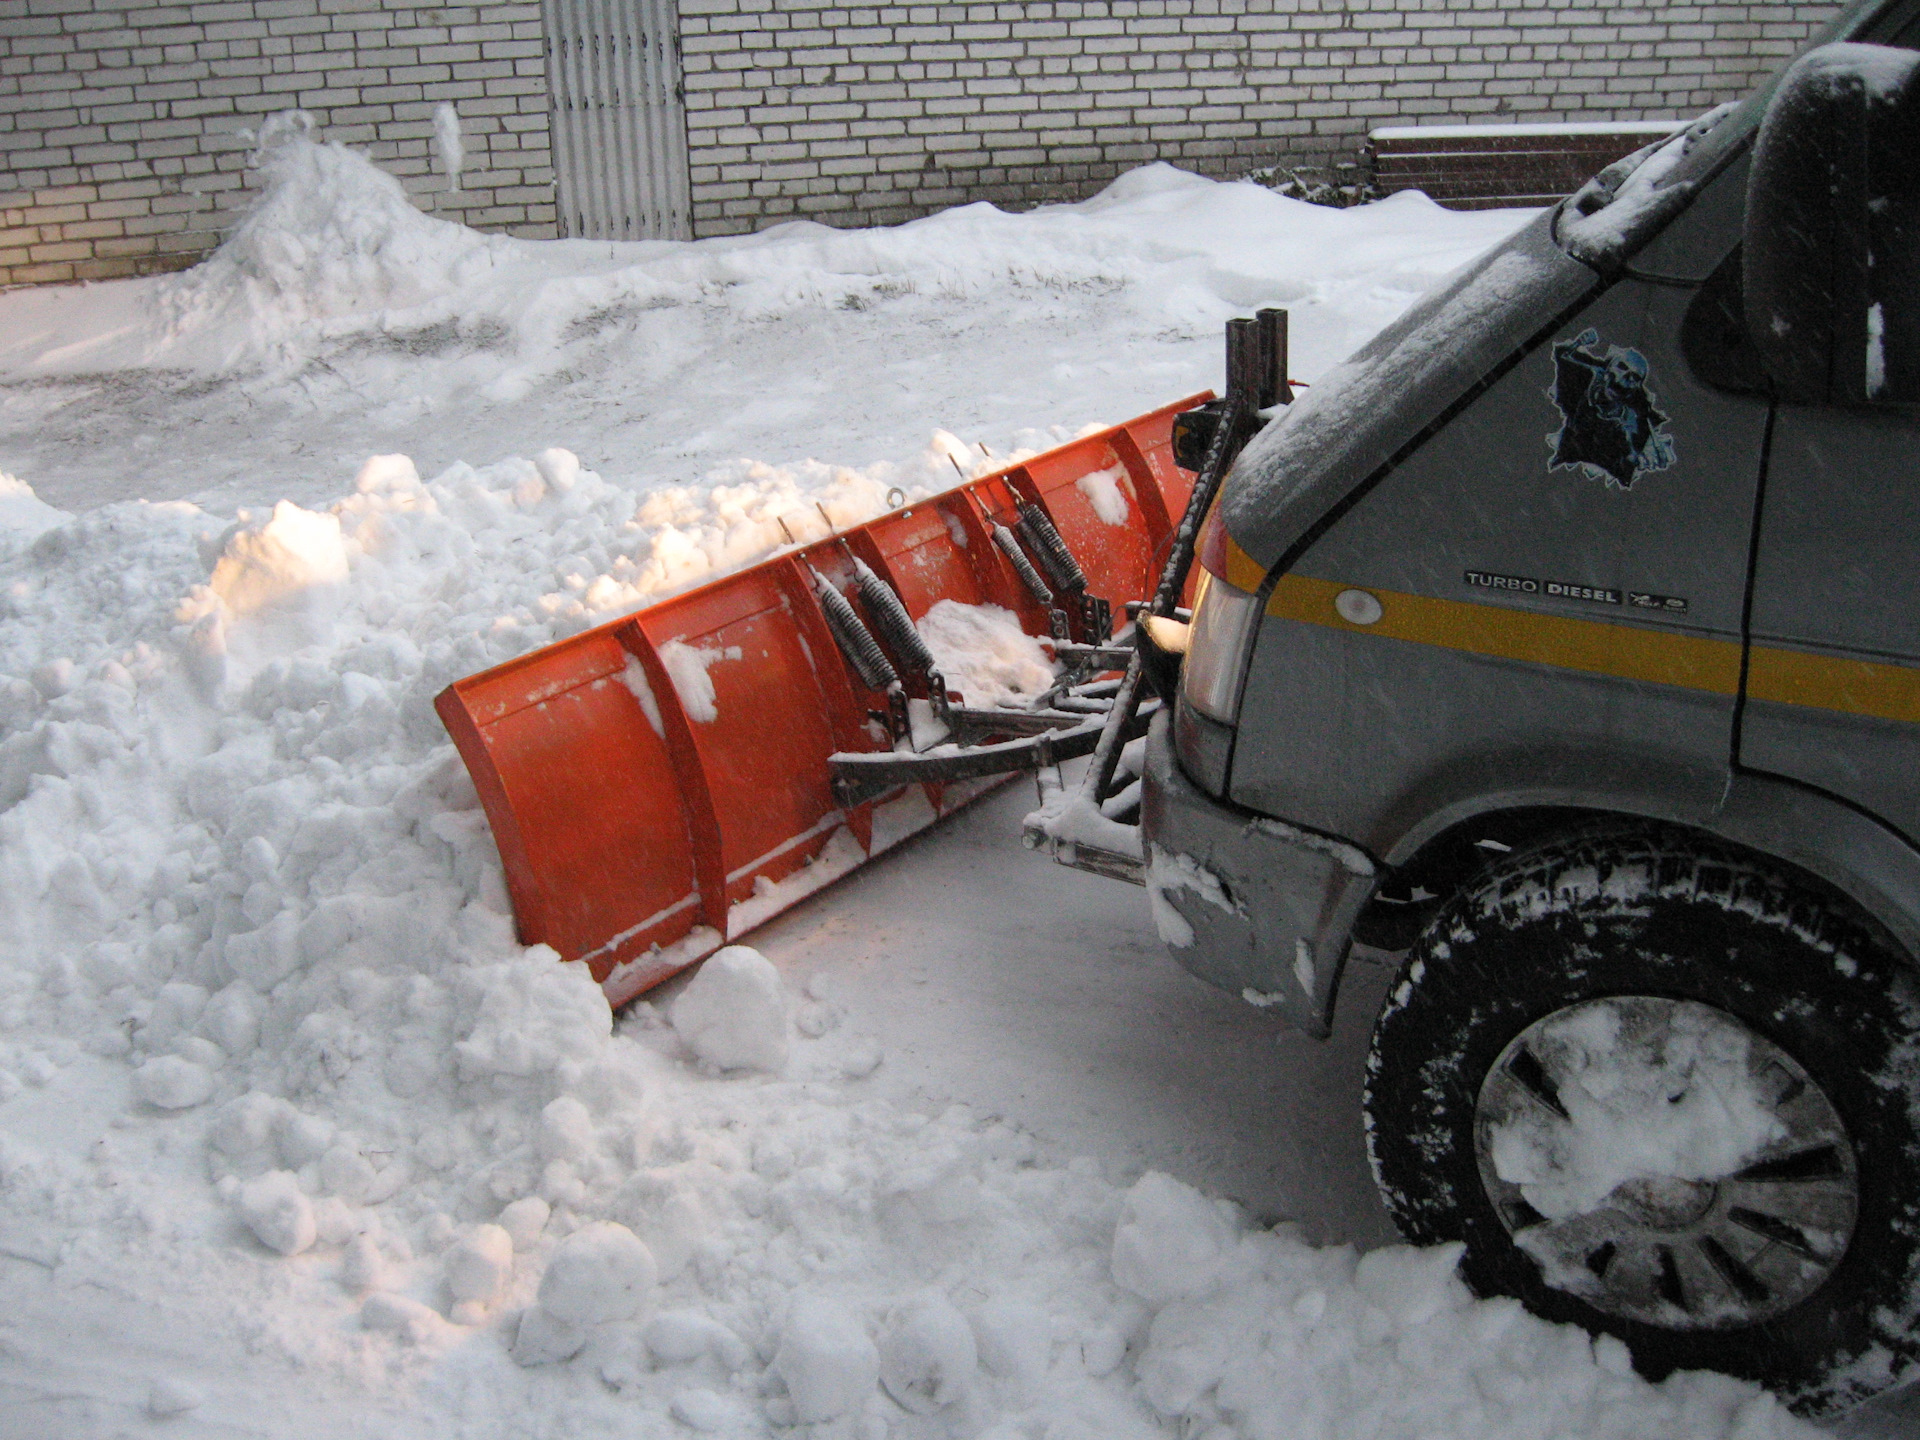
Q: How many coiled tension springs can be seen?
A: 4